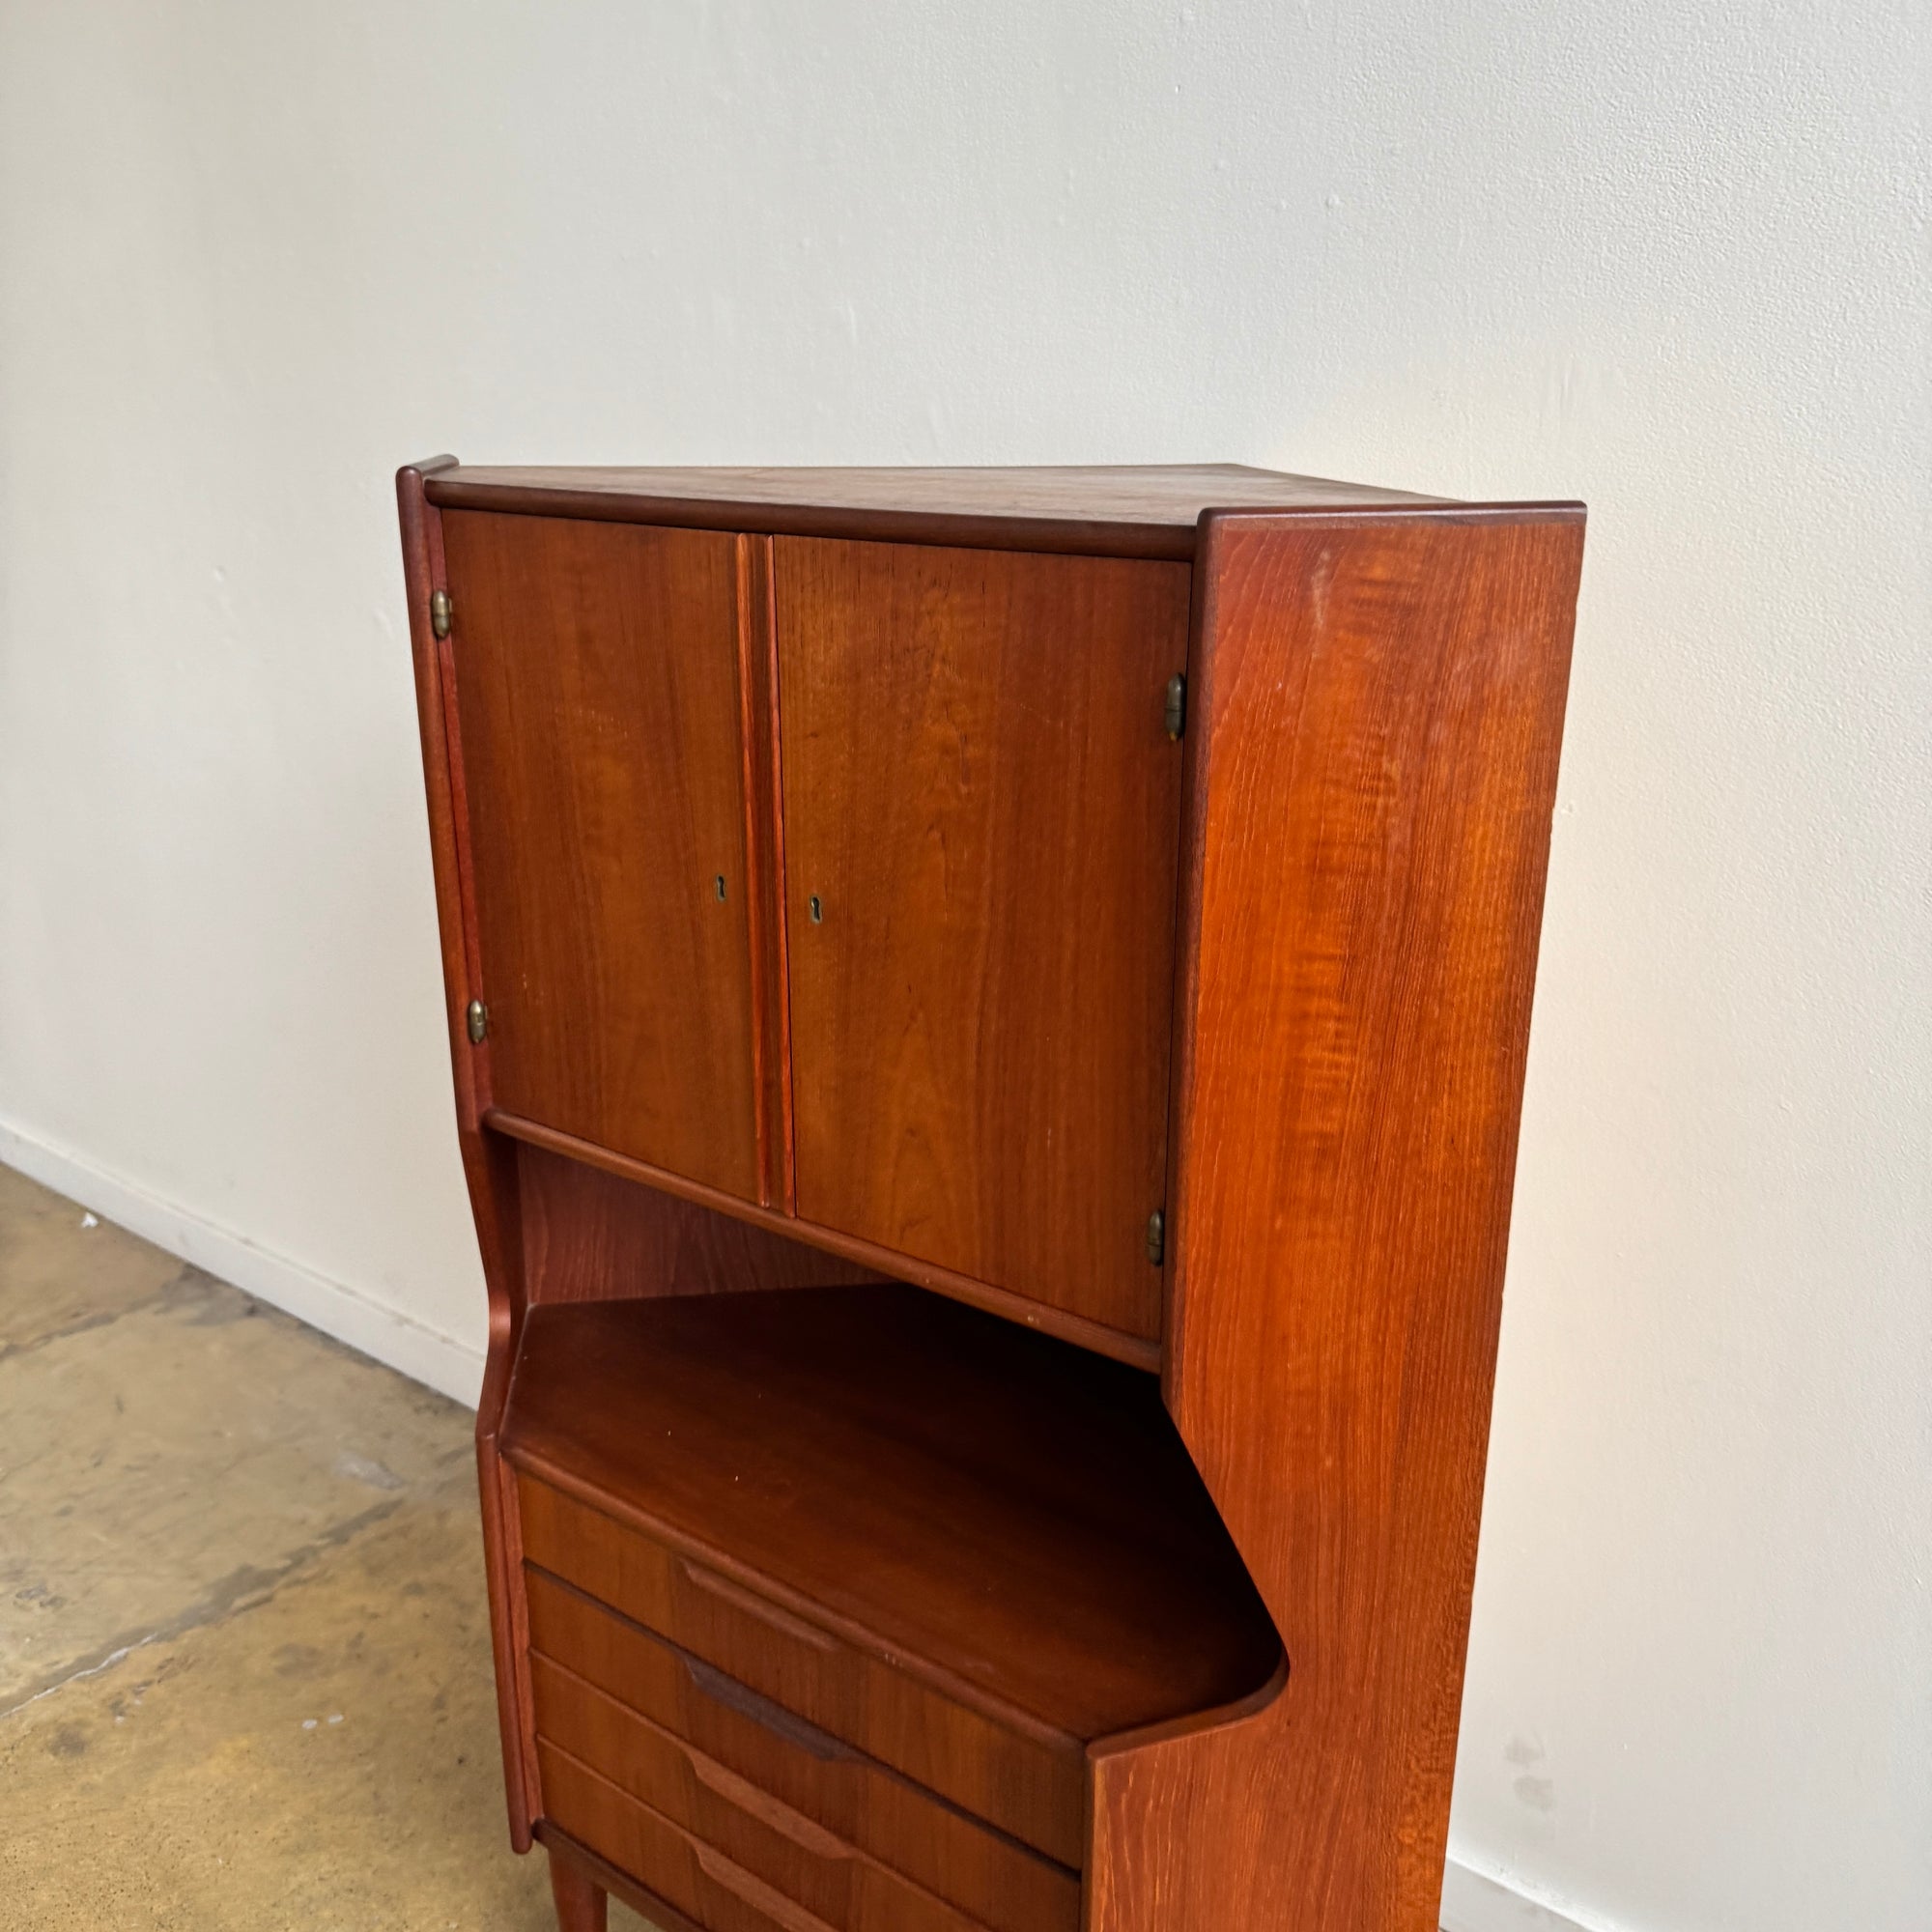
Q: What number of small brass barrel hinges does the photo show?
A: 4